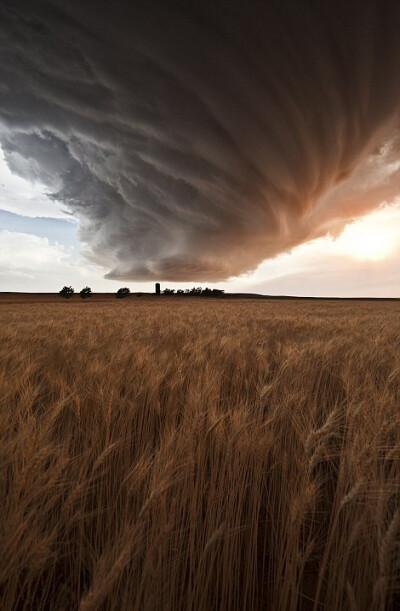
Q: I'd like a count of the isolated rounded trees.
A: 3